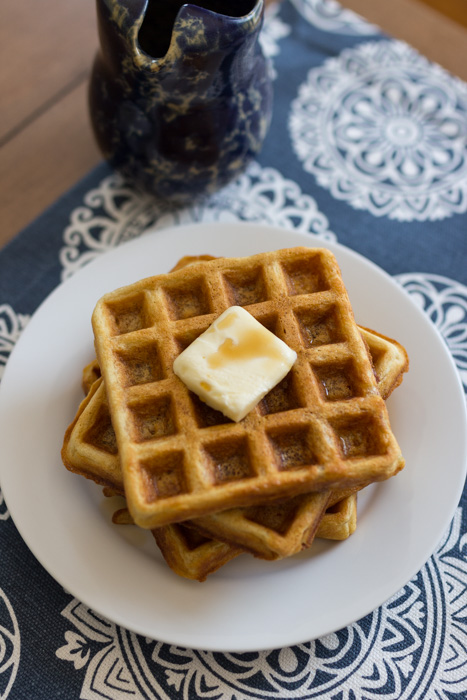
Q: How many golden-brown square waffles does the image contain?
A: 4